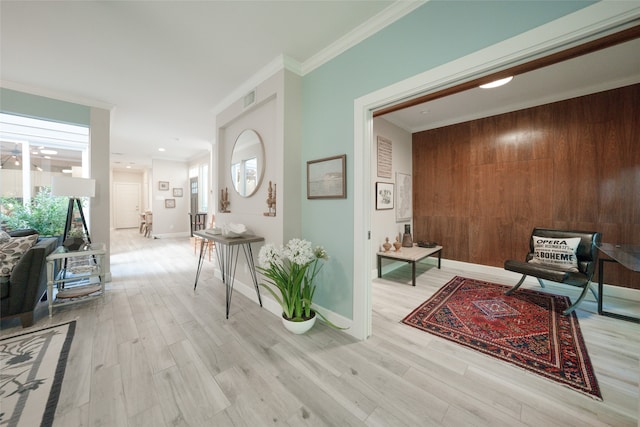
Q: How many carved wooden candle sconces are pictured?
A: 2